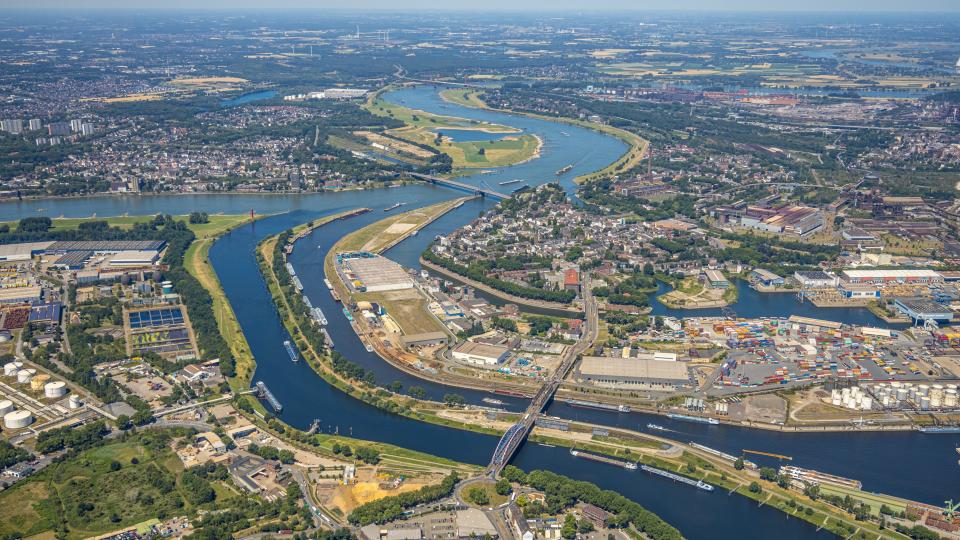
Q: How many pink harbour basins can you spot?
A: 0